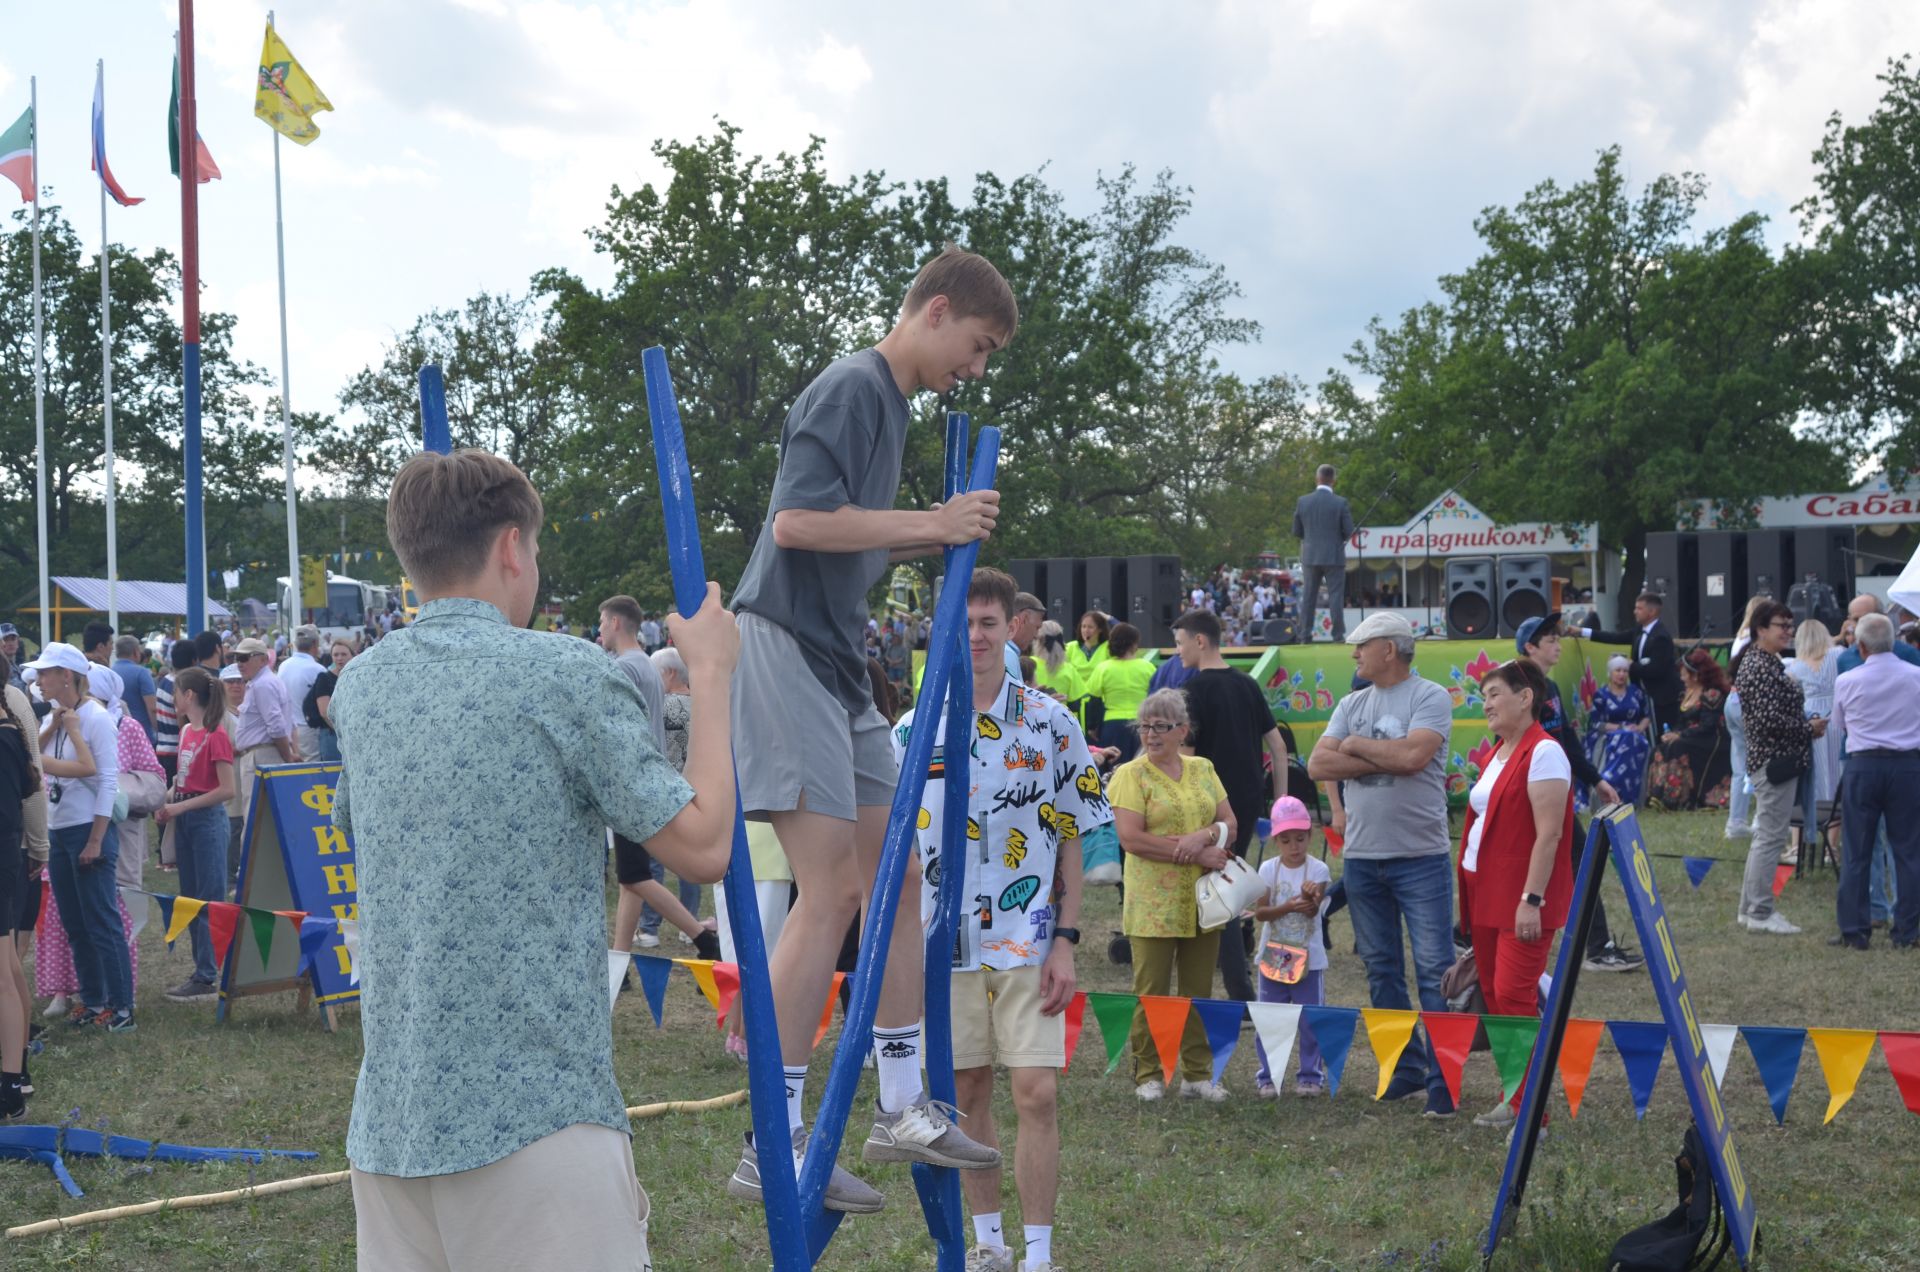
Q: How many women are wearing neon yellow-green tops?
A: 3